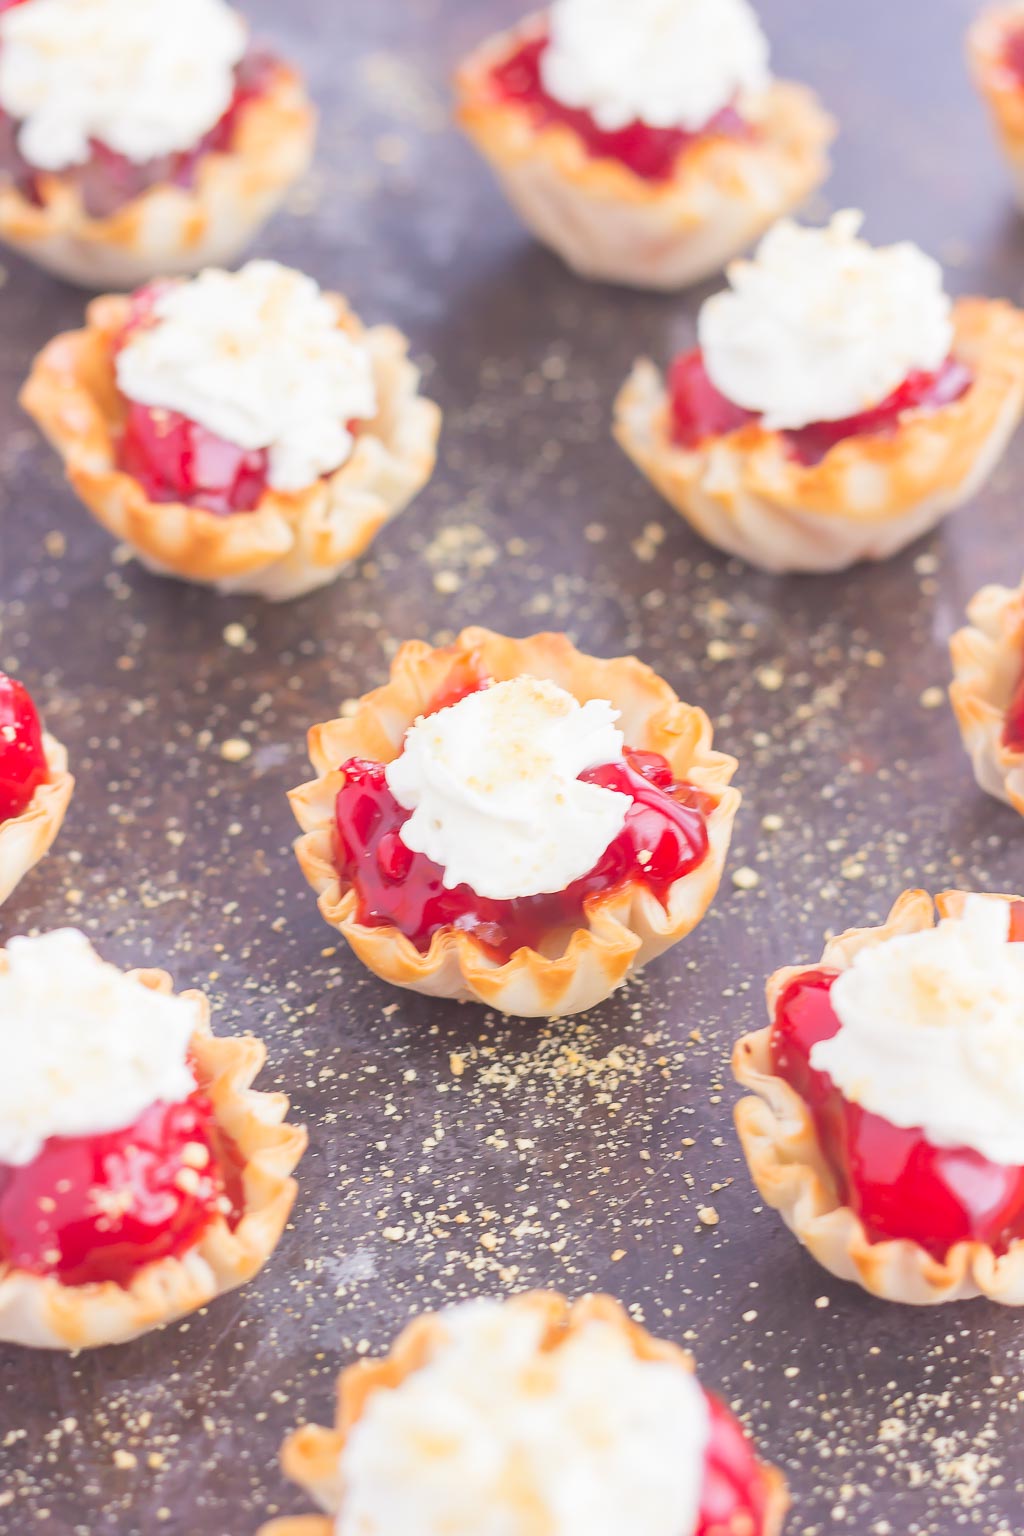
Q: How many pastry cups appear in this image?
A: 11